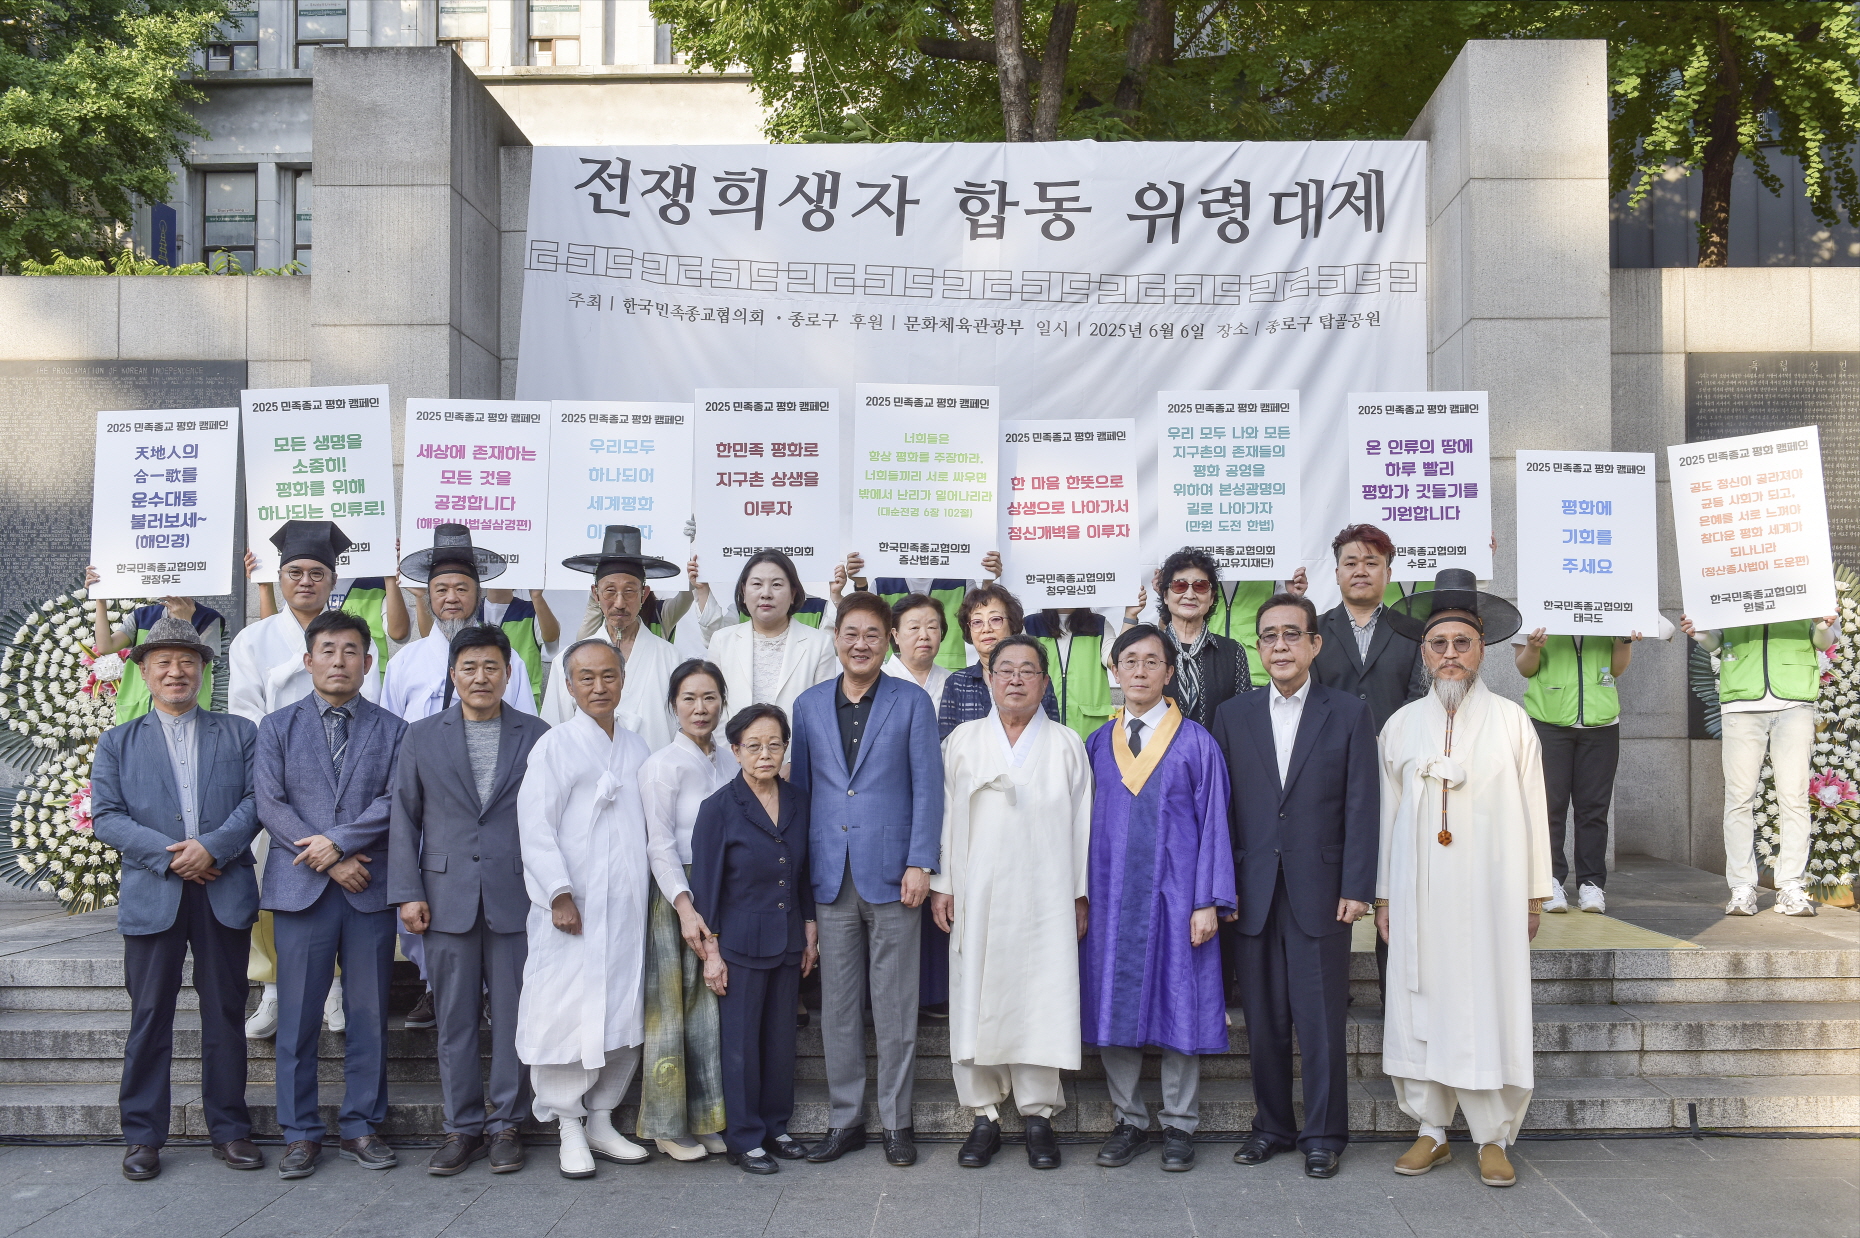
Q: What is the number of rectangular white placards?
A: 11